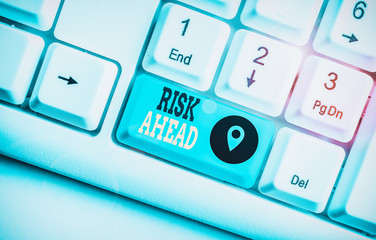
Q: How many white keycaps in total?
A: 11